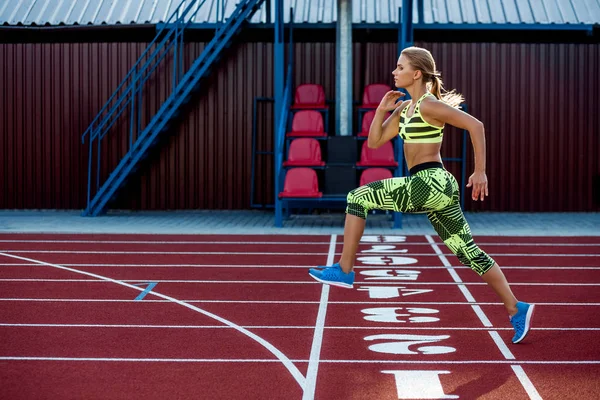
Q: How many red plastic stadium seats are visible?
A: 8